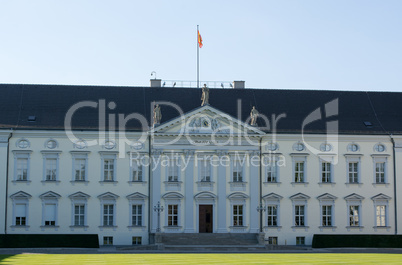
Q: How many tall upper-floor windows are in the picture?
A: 13